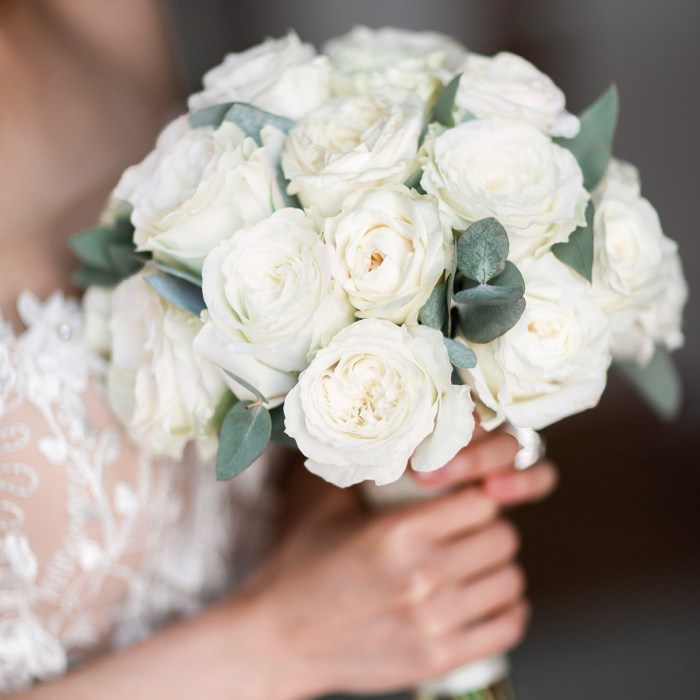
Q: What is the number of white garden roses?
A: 12